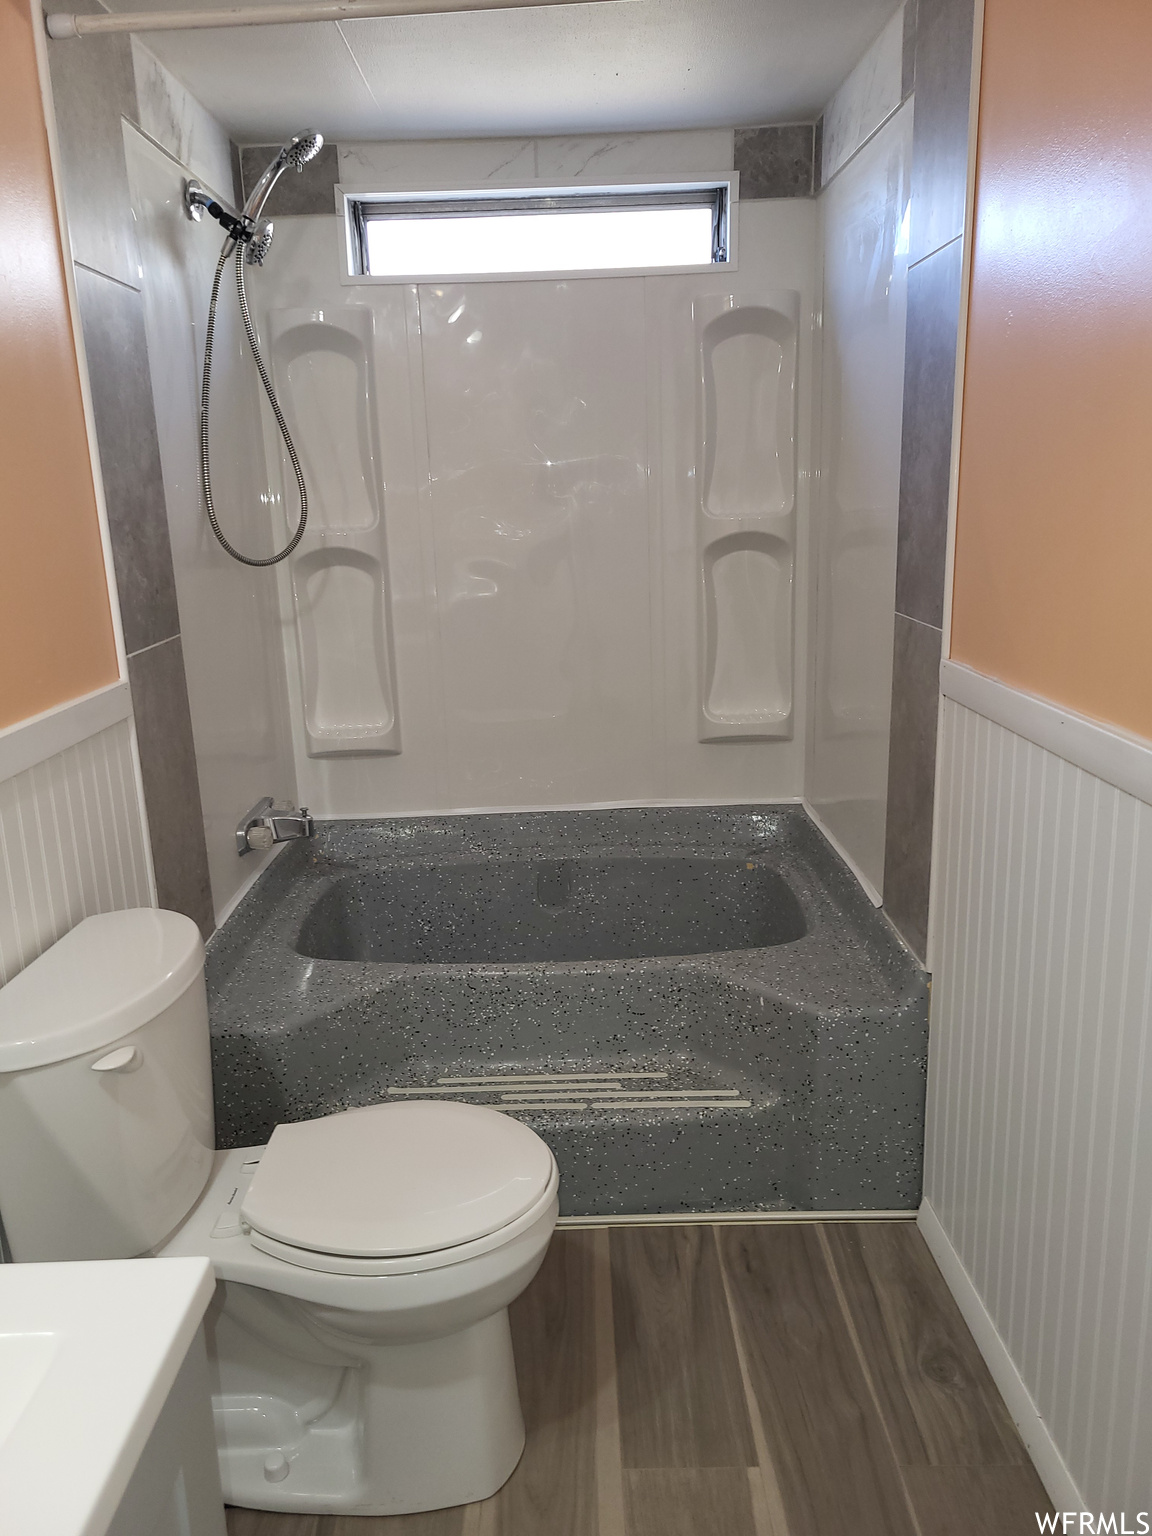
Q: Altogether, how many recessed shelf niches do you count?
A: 4